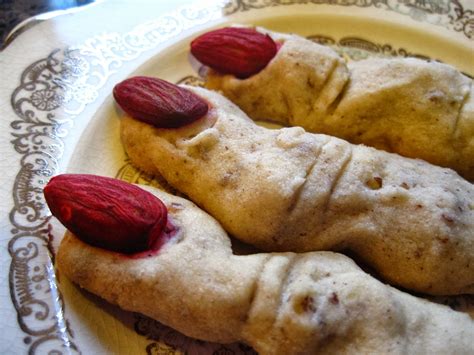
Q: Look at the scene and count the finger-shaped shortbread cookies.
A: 3